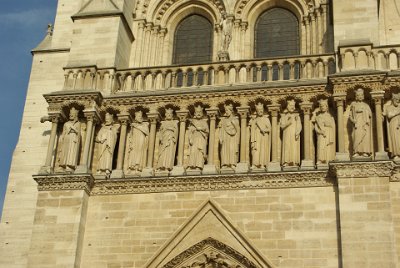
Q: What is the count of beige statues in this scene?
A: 11